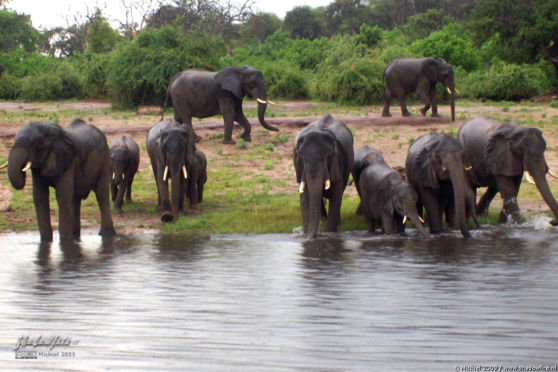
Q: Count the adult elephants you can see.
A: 7